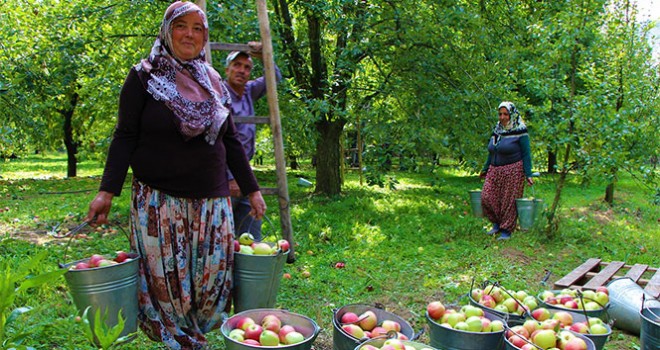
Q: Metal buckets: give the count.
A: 14